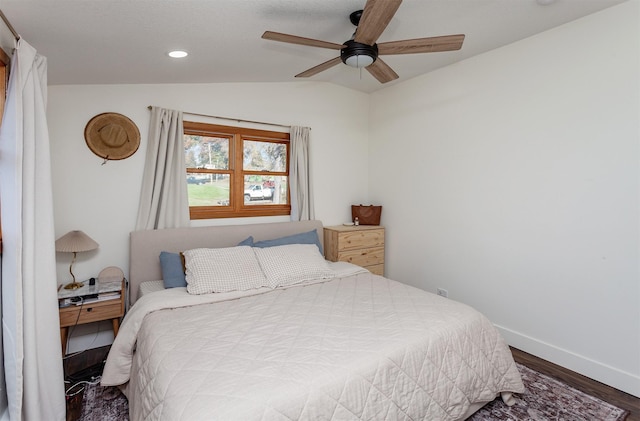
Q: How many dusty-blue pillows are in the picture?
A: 2